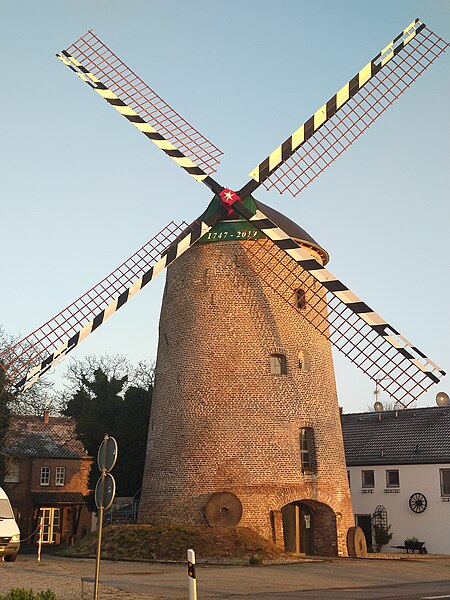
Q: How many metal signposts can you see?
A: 1